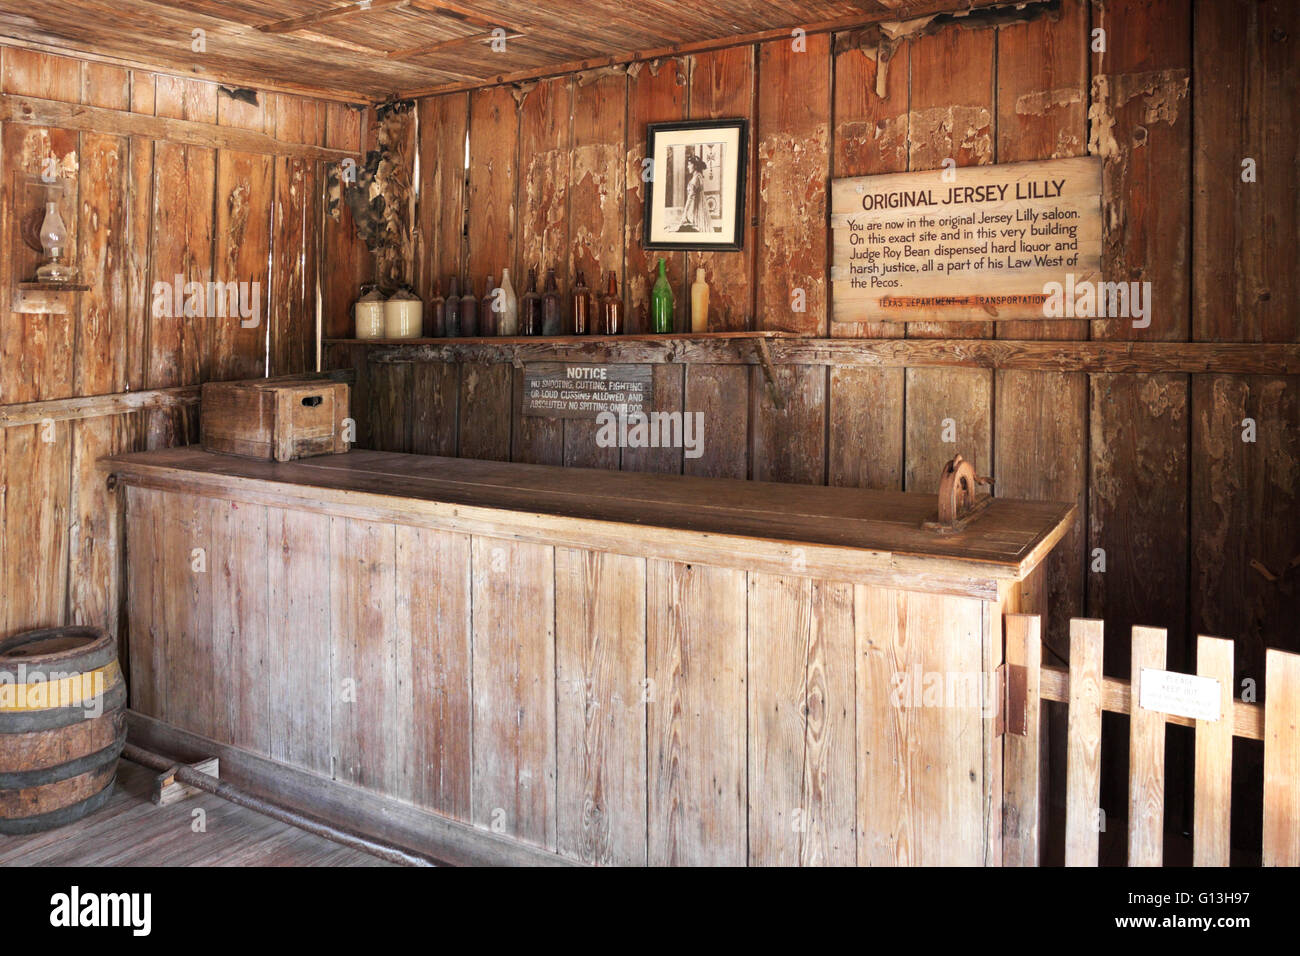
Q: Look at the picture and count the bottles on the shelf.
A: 11